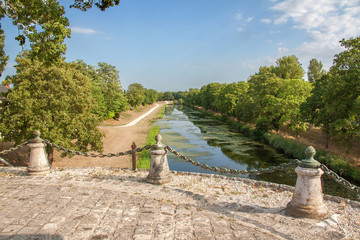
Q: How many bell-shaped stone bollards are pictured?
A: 3